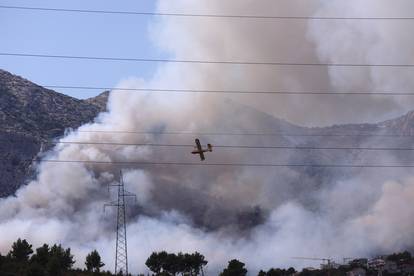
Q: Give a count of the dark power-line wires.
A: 6